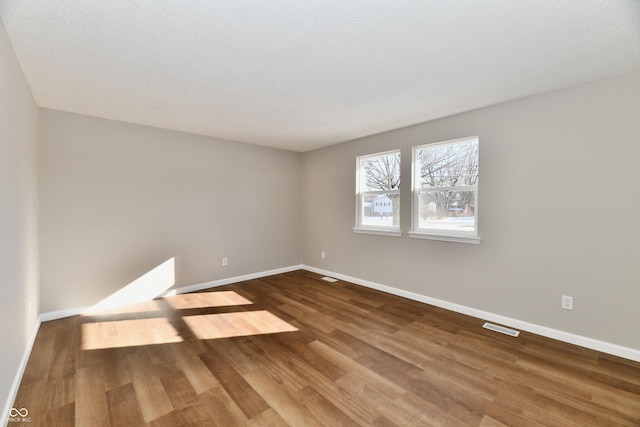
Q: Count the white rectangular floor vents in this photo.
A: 2